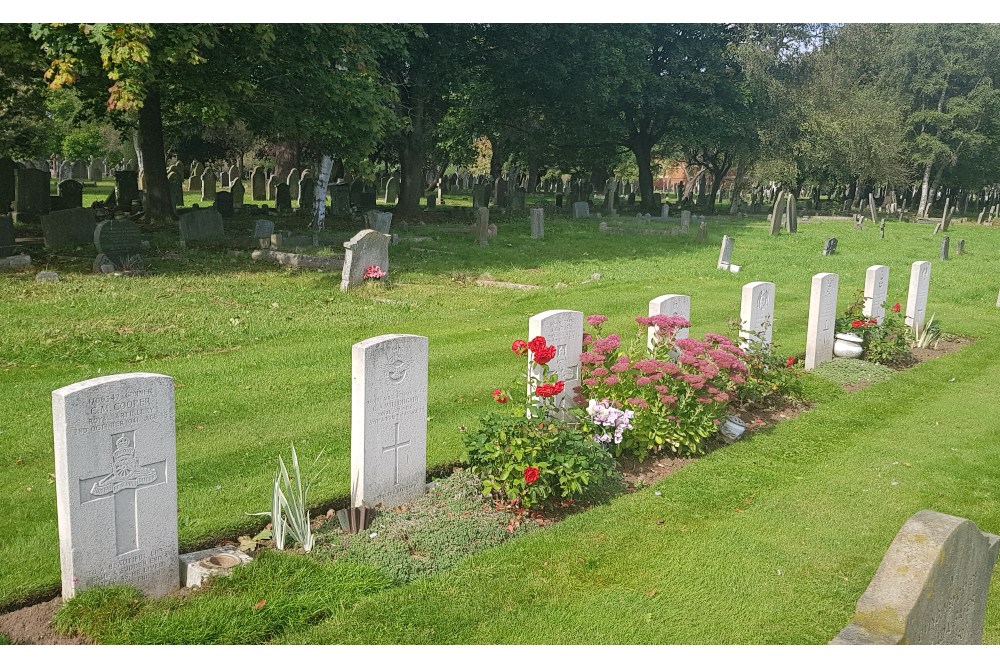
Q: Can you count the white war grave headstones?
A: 8